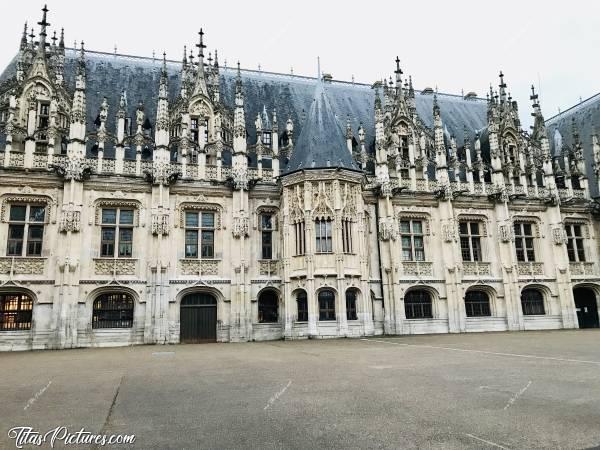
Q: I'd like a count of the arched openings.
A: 11